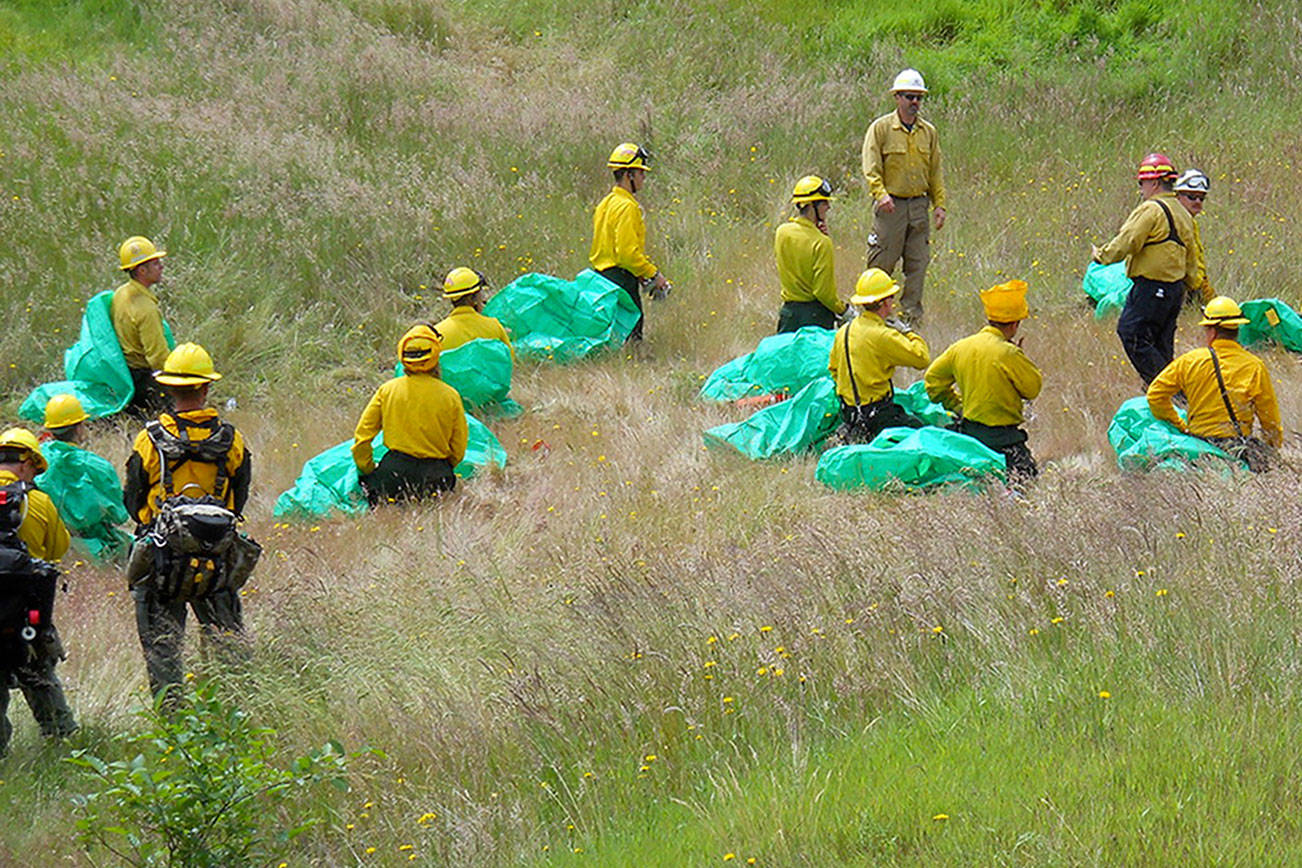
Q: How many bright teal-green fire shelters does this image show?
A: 11